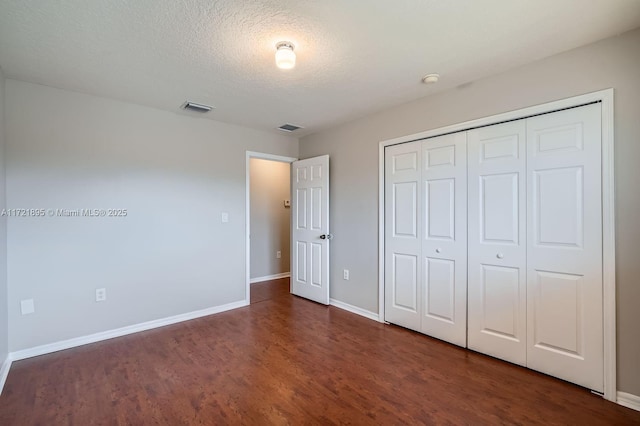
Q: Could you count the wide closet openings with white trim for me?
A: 1